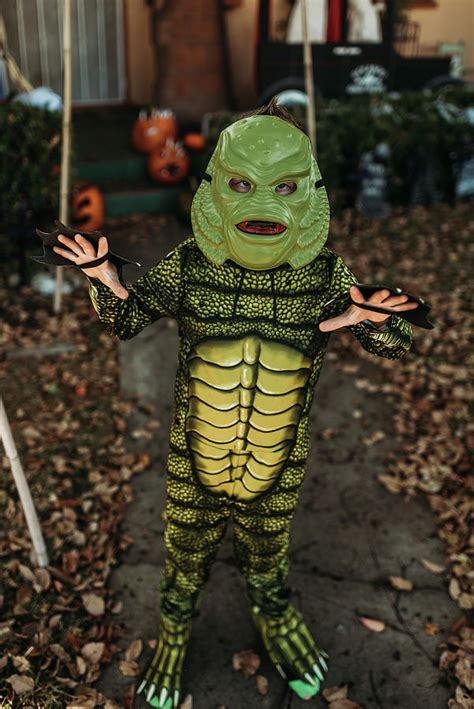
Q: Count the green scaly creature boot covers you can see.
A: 2